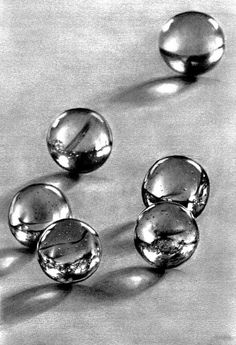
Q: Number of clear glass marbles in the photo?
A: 6